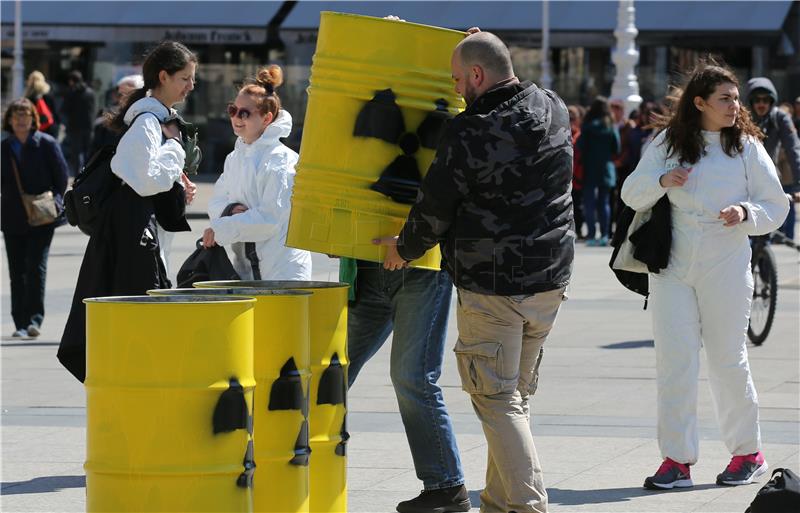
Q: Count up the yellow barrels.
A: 4